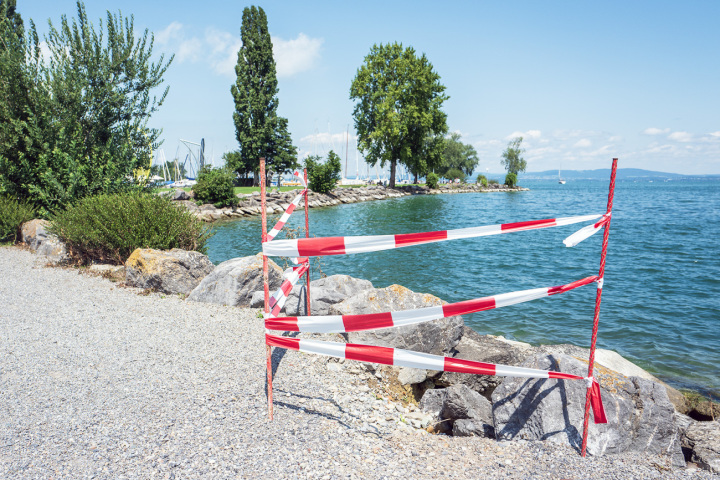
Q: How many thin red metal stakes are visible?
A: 3